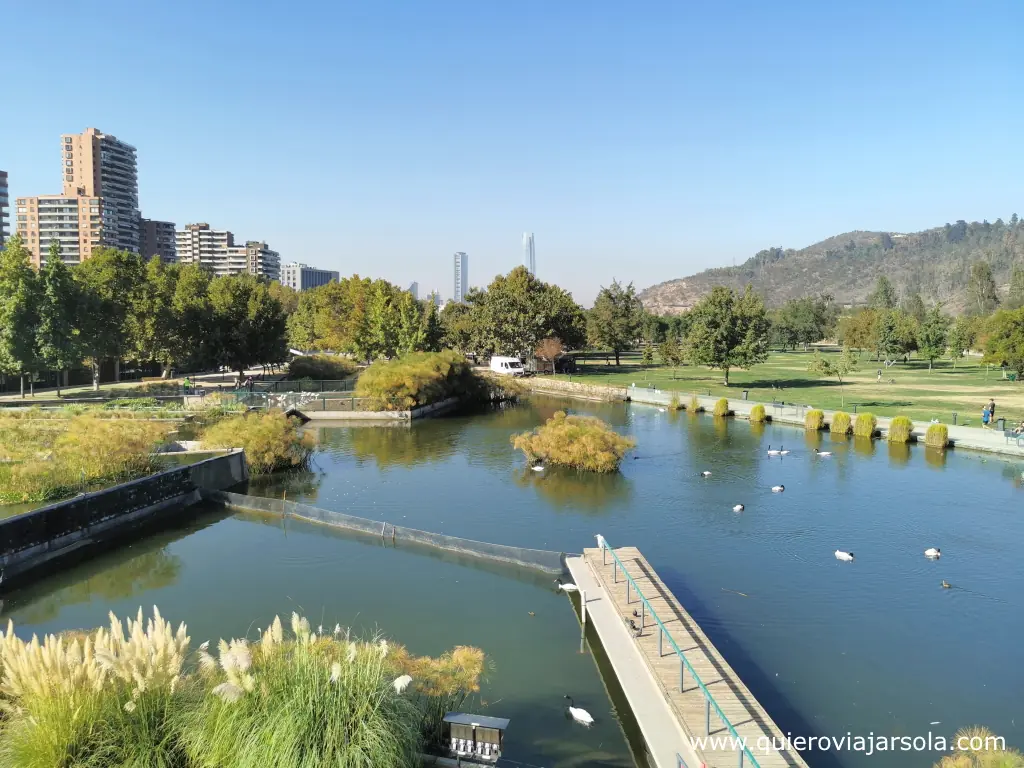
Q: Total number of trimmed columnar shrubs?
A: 9